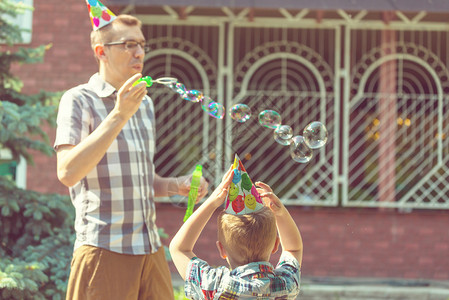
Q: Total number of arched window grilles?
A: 3